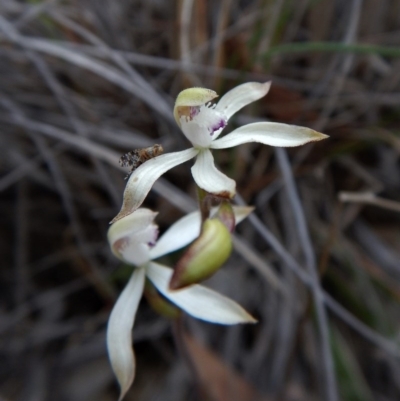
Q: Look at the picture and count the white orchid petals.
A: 7